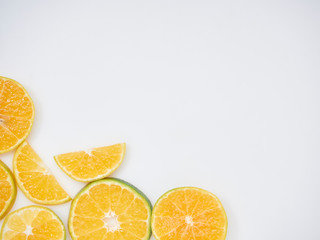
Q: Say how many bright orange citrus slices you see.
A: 7